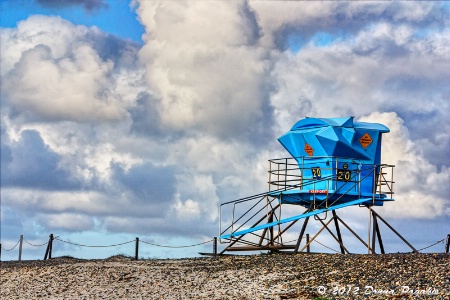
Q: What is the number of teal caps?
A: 0